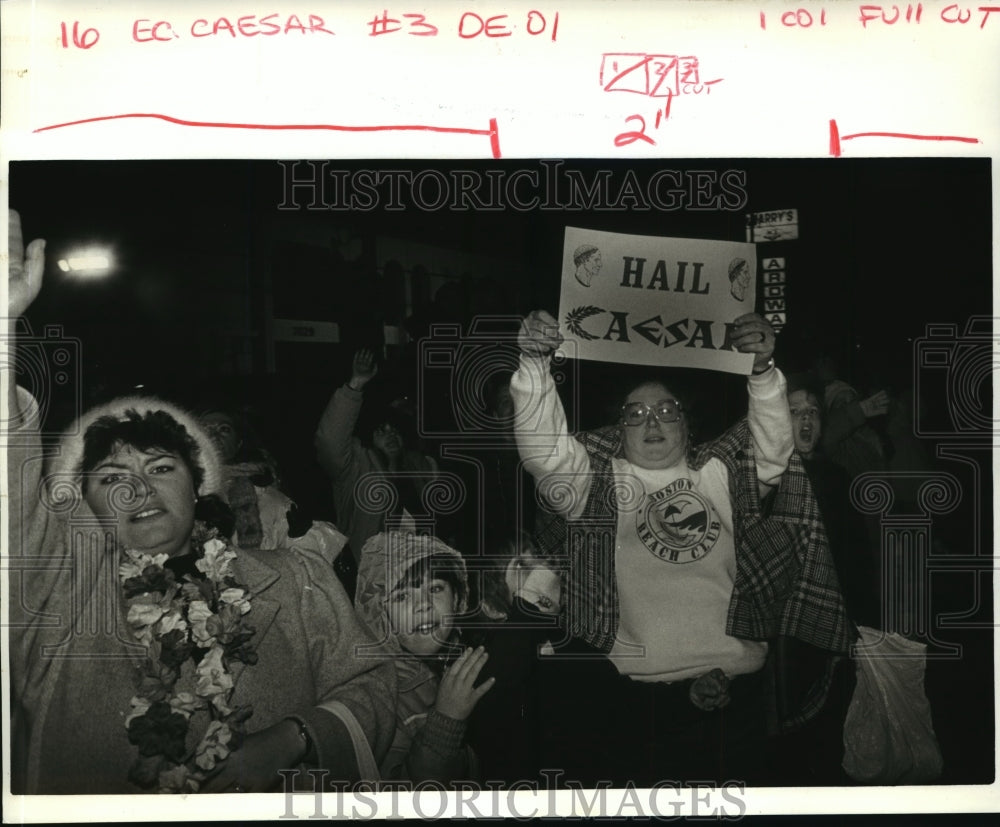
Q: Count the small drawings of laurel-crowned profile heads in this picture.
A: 2